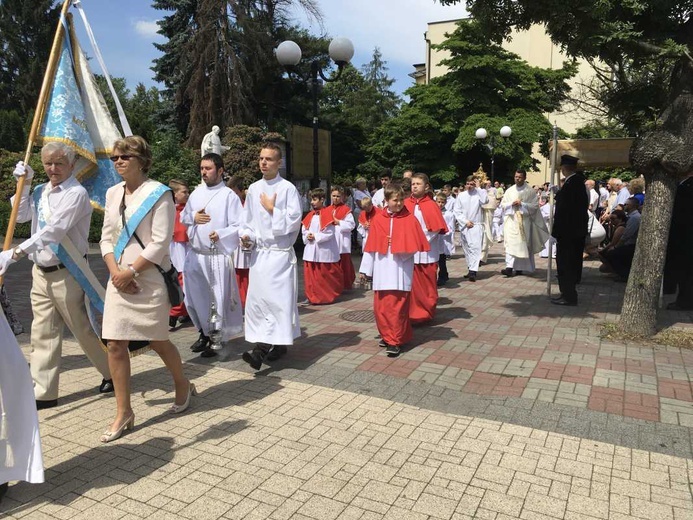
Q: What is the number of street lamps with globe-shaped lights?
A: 2